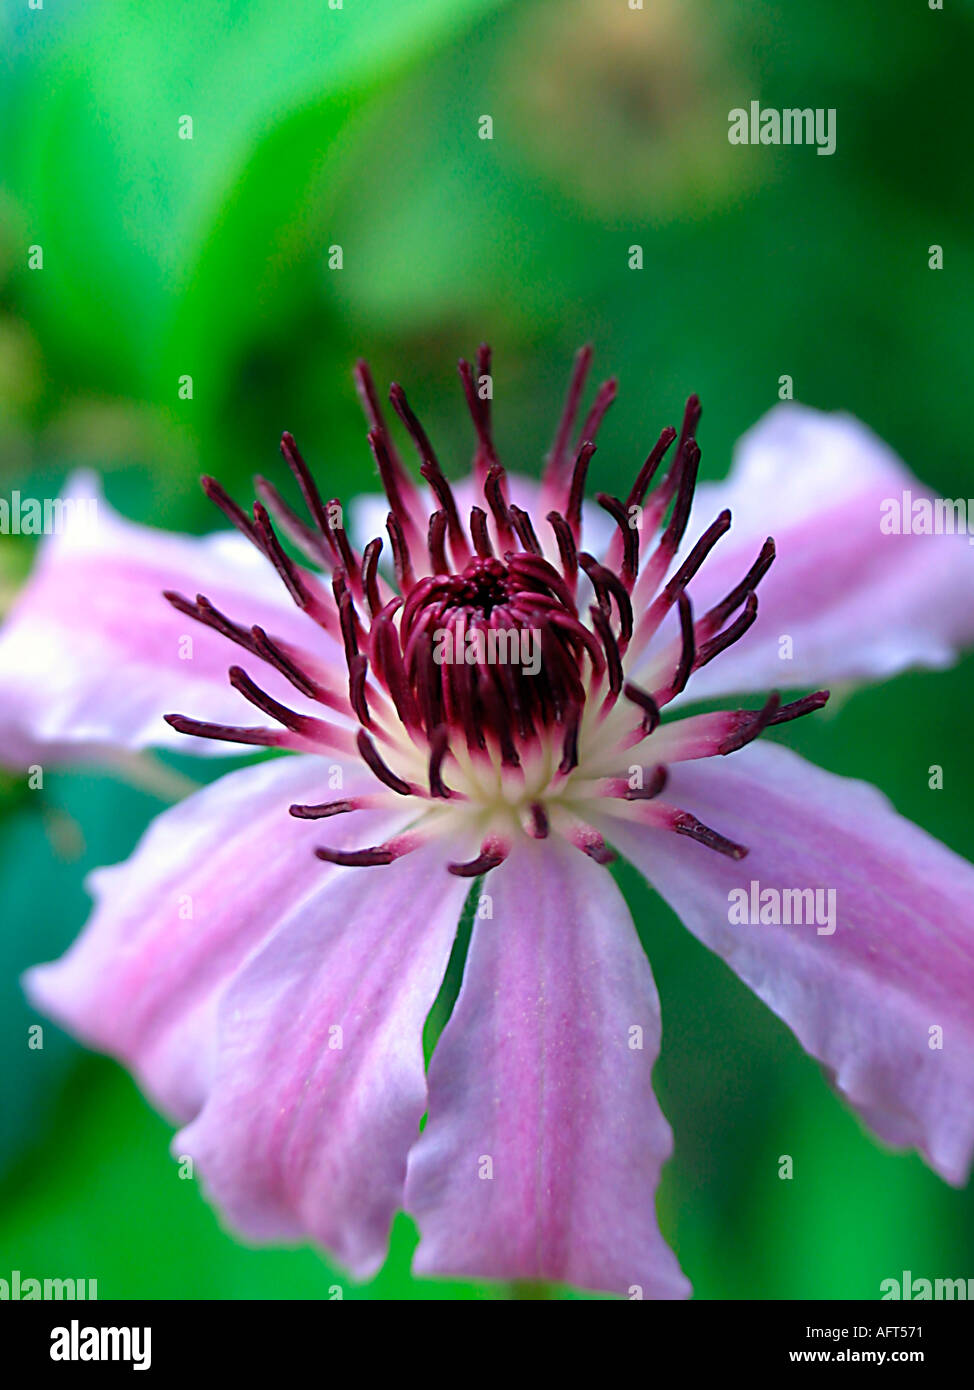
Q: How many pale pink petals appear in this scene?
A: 7